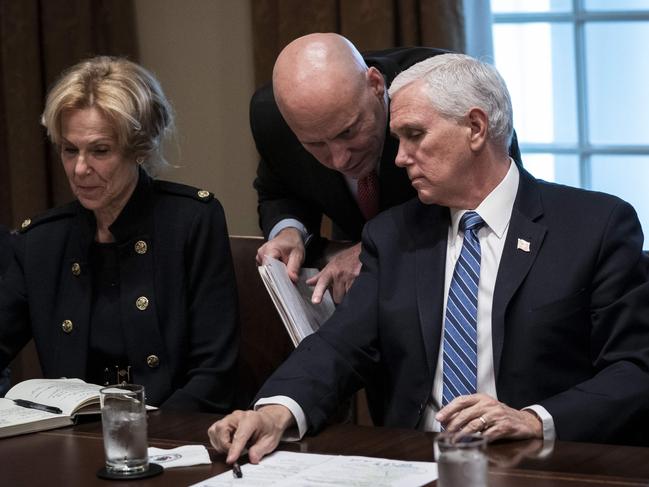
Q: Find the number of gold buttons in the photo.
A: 7